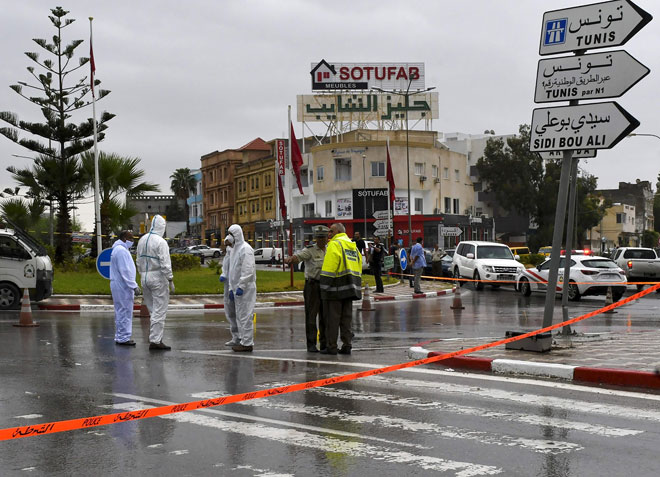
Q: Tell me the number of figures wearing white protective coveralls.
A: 4